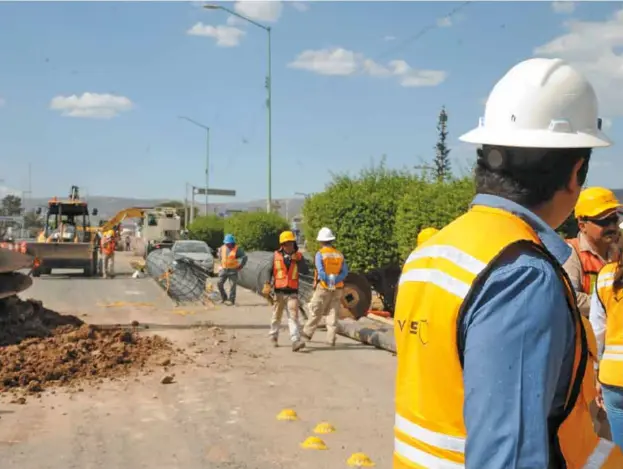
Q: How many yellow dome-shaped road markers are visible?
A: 4